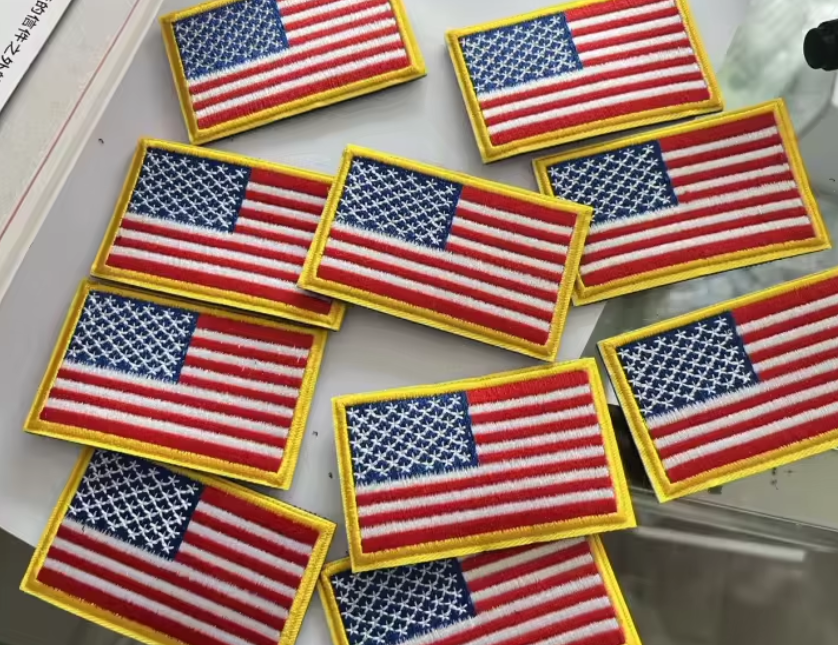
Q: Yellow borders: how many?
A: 10